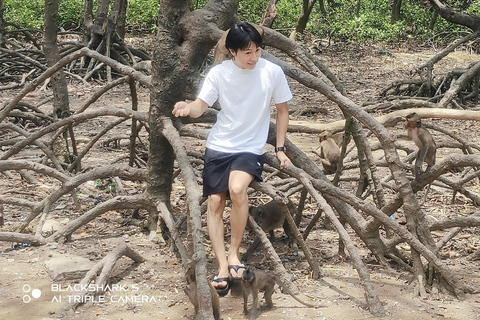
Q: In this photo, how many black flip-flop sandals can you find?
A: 2